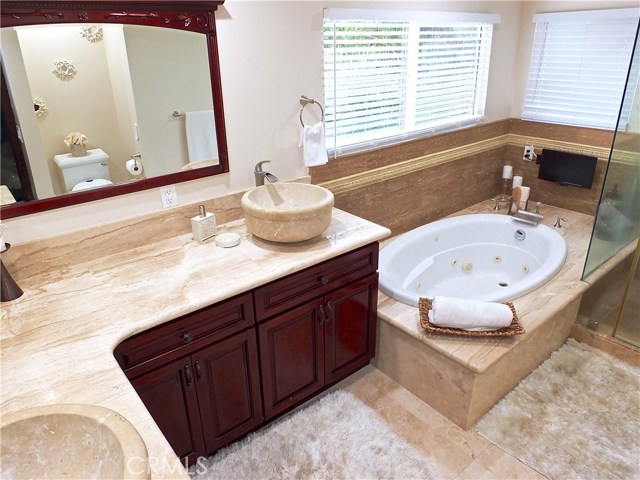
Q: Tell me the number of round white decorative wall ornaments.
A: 3